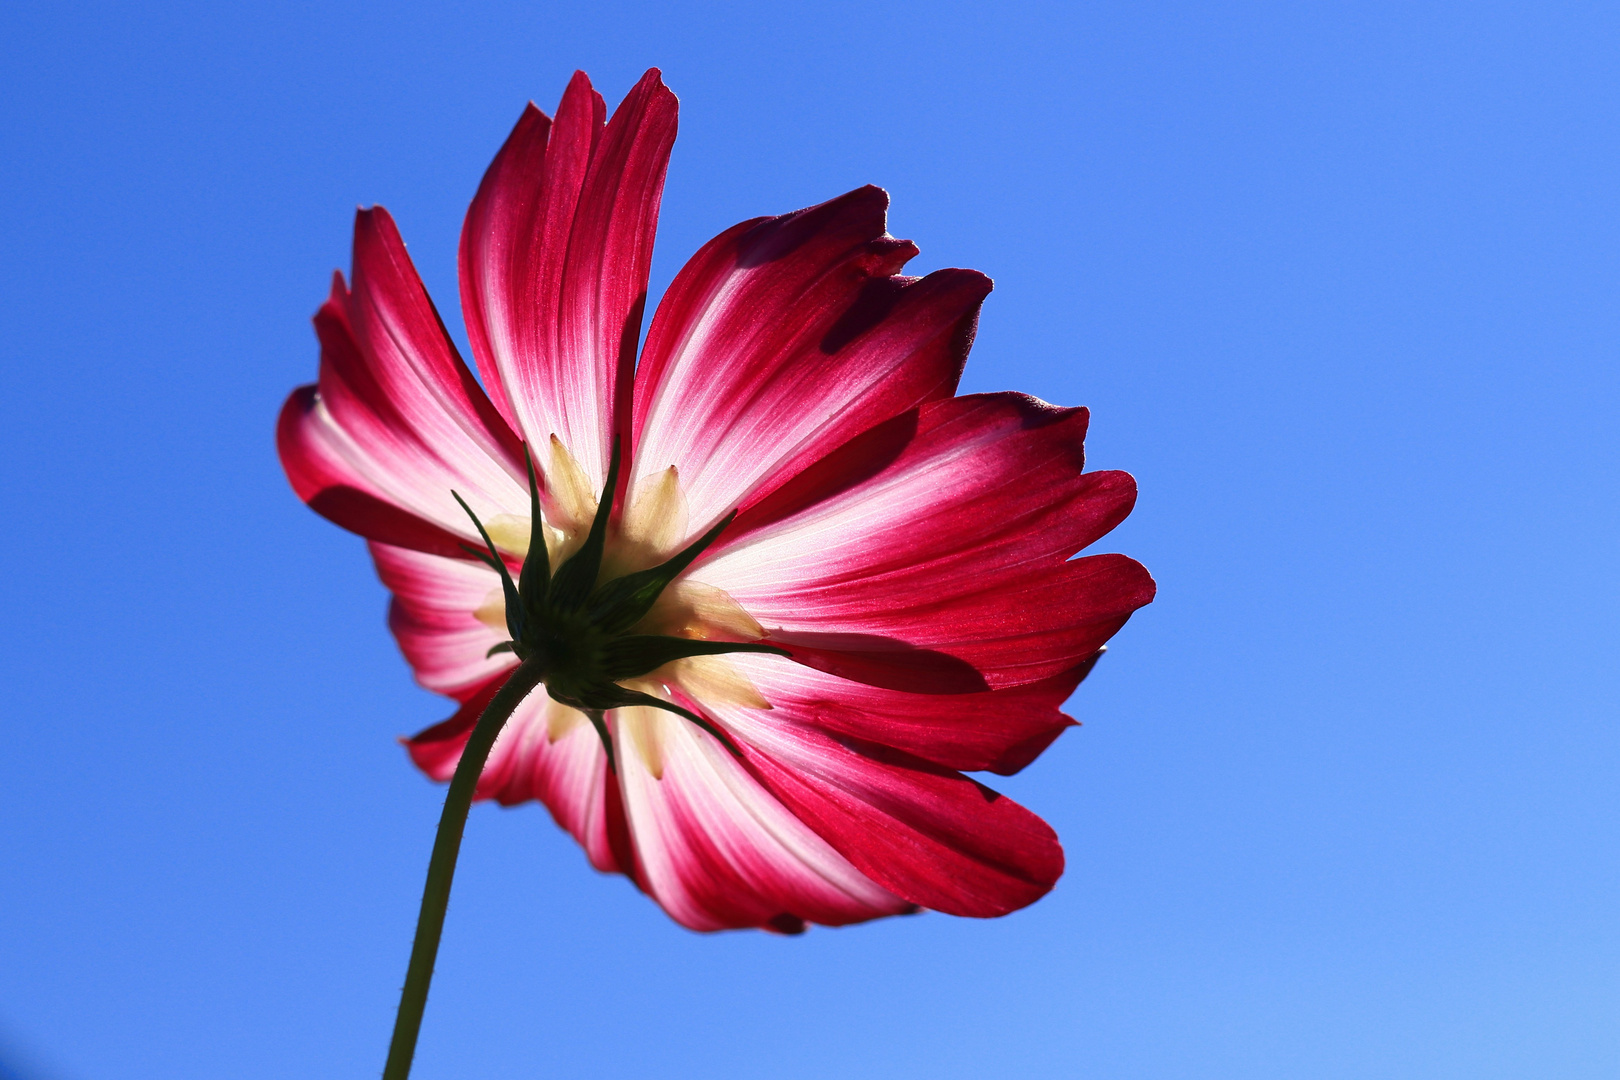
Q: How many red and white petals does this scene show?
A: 8